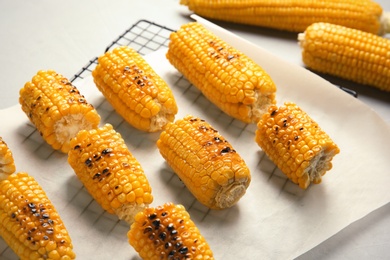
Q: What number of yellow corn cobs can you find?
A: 11